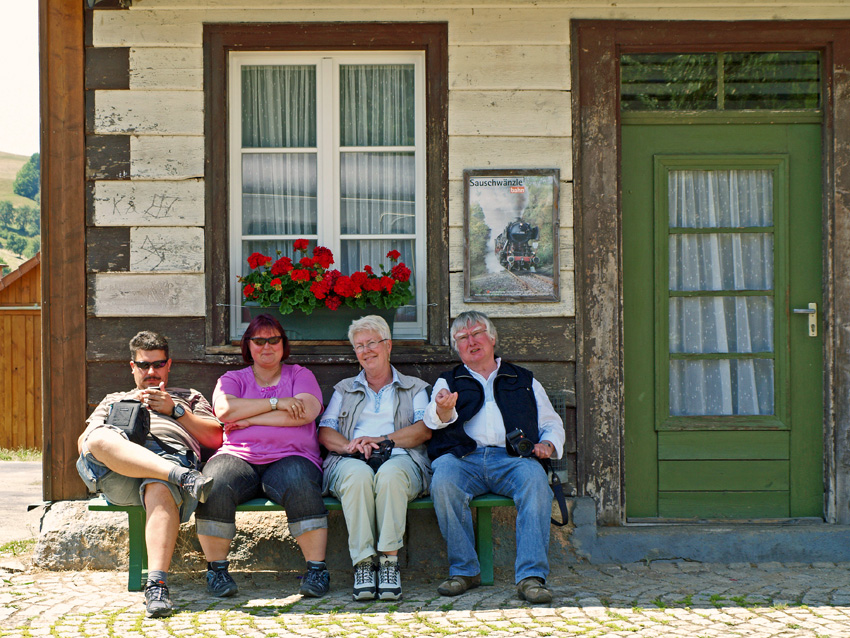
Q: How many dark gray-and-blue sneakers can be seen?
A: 2